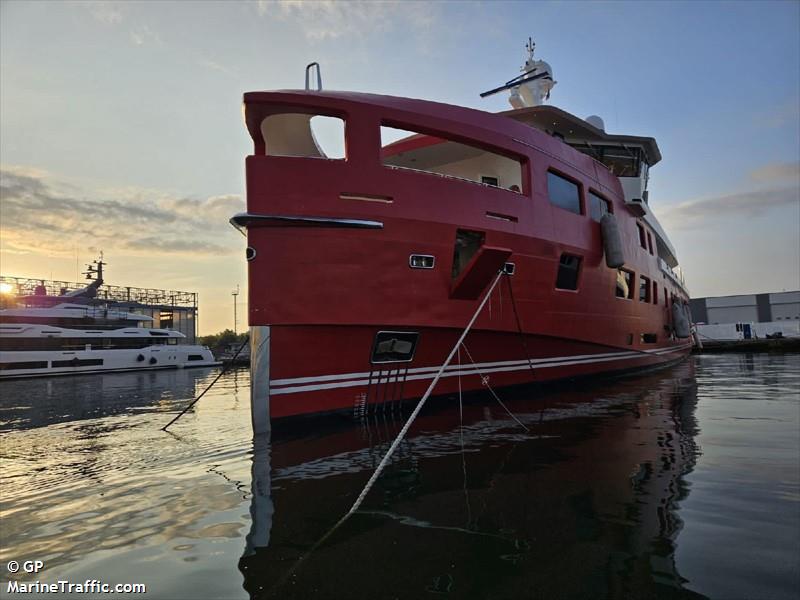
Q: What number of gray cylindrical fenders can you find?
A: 2